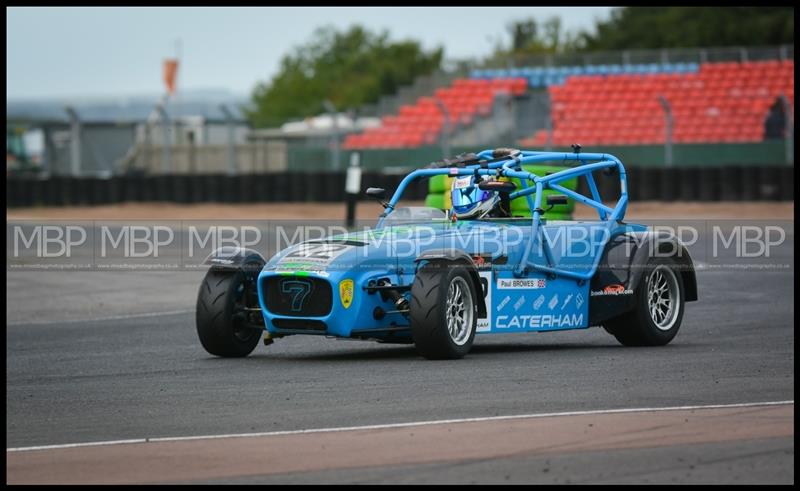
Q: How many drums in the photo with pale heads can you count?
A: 0